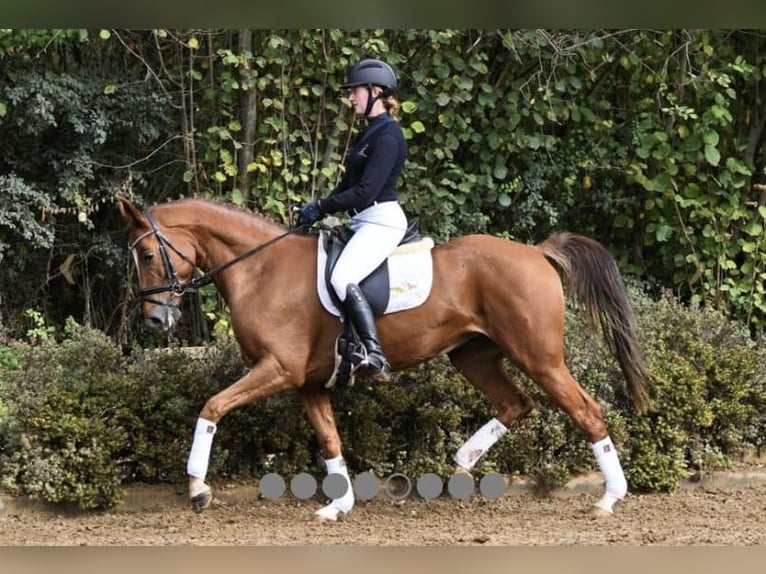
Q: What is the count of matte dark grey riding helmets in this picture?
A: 1